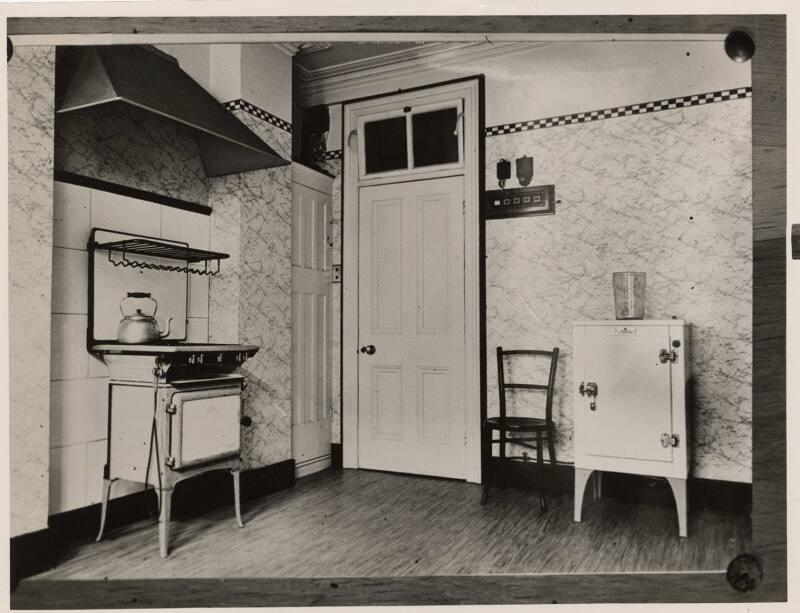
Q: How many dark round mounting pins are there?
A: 3